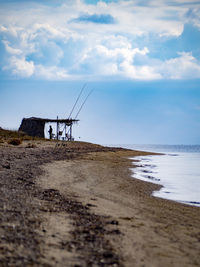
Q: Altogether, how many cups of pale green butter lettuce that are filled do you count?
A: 0